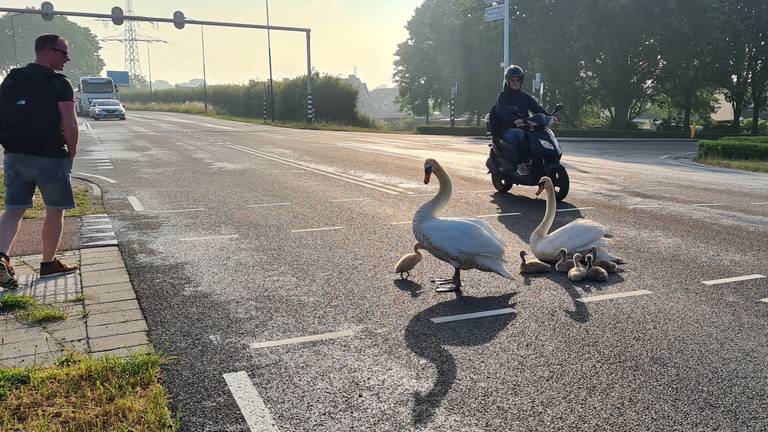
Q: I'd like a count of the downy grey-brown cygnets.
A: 6